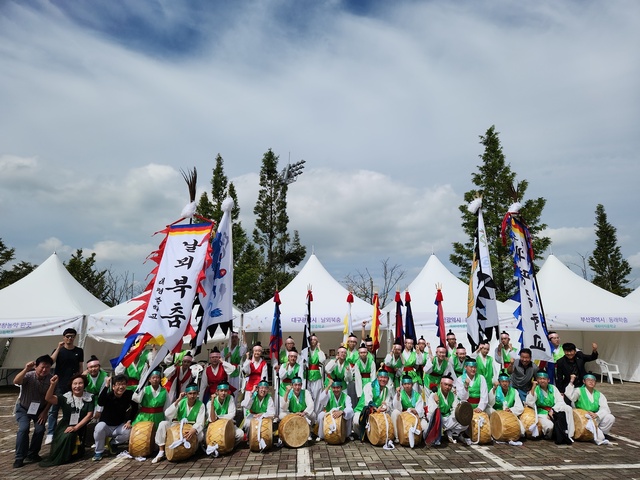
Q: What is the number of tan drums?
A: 12